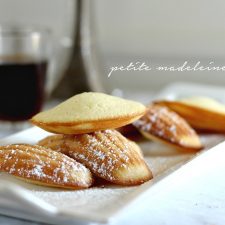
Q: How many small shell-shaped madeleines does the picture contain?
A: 5